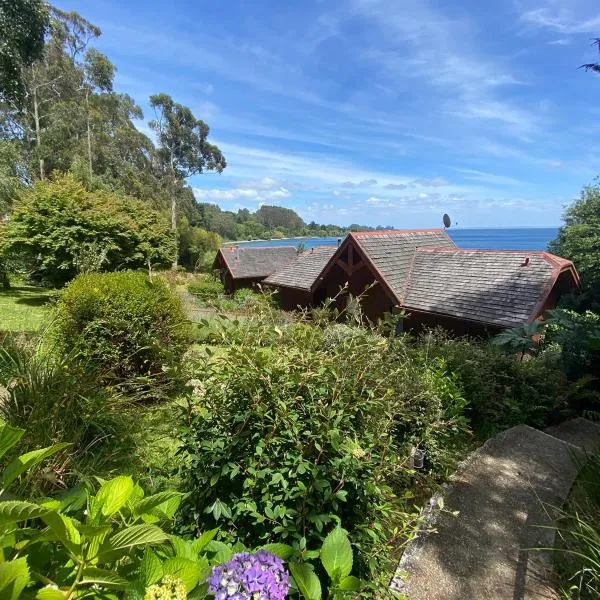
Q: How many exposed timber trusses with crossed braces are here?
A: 1